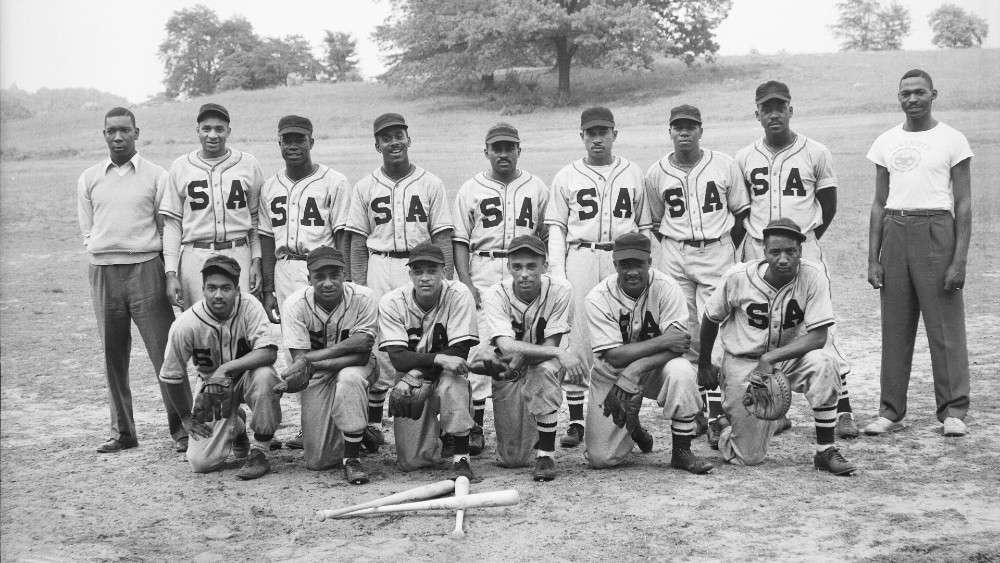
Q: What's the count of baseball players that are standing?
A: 7